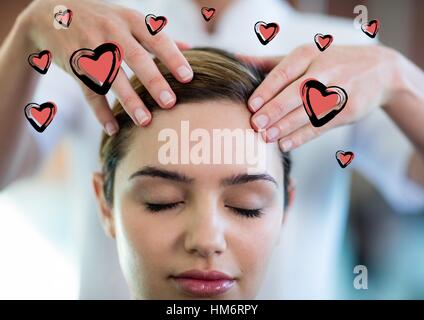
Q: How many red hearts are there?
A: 11